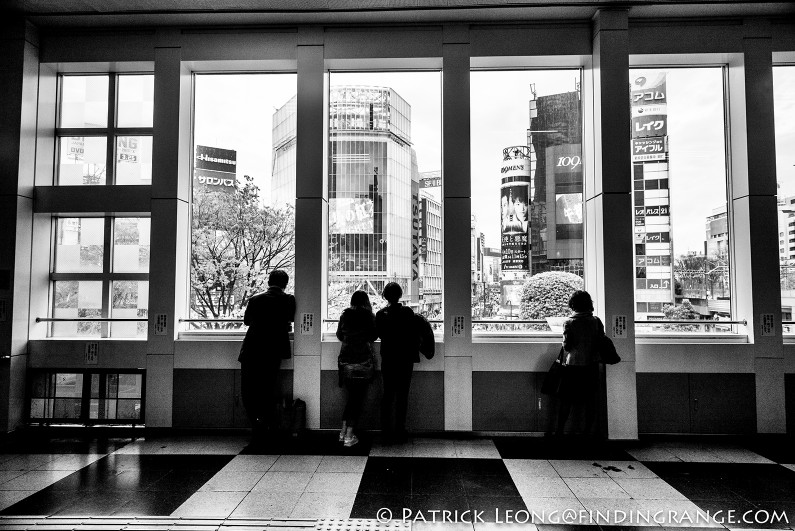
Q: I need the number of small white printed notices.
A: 6